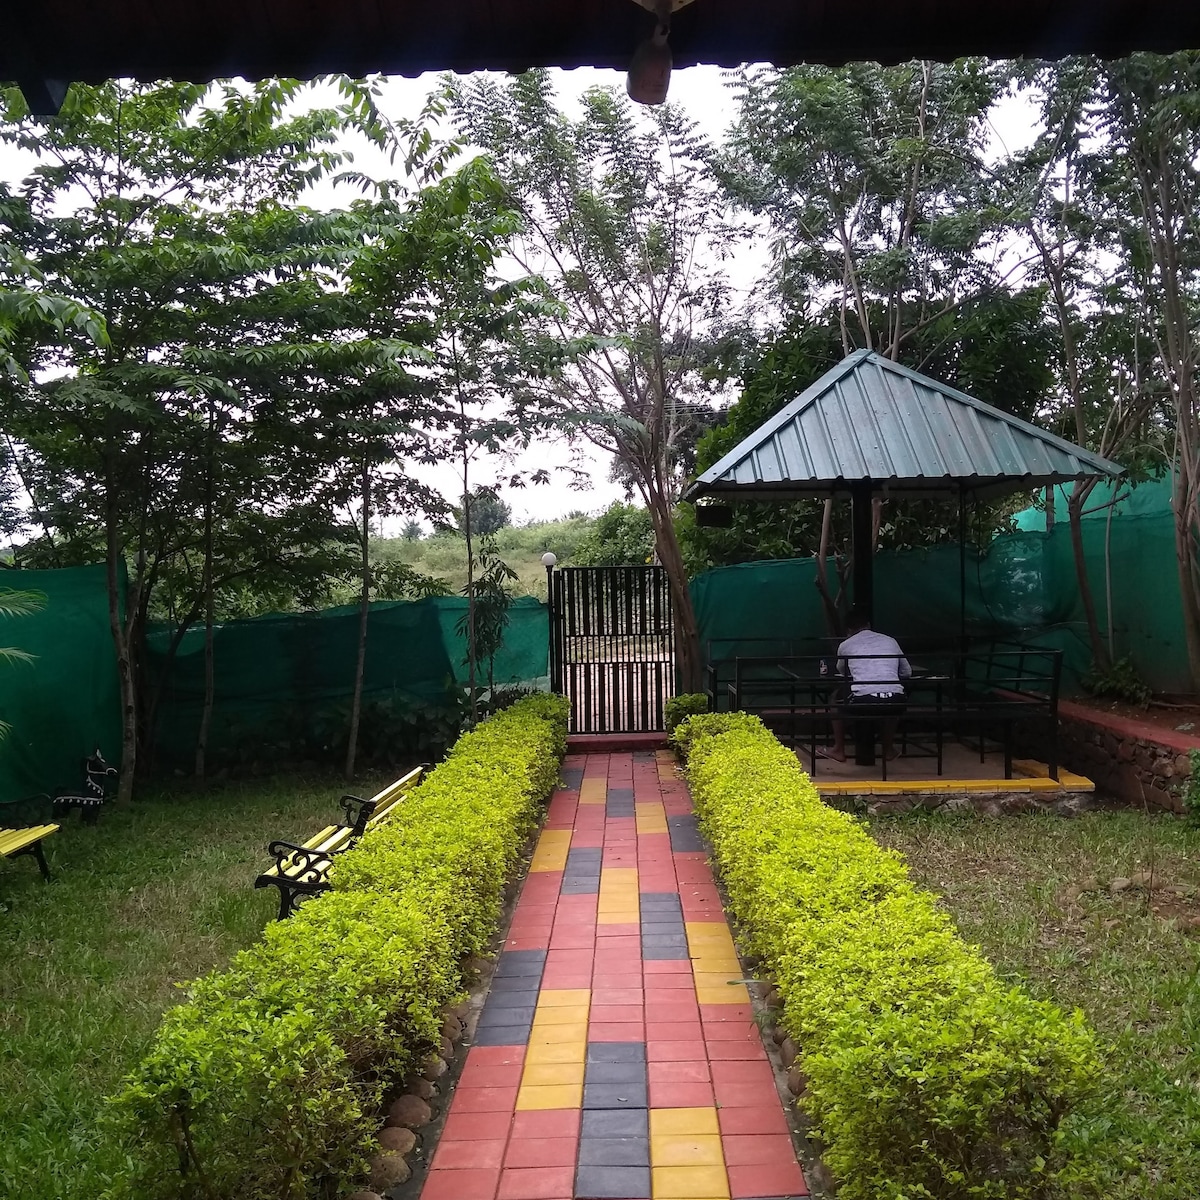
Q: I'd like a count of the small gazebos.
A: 1